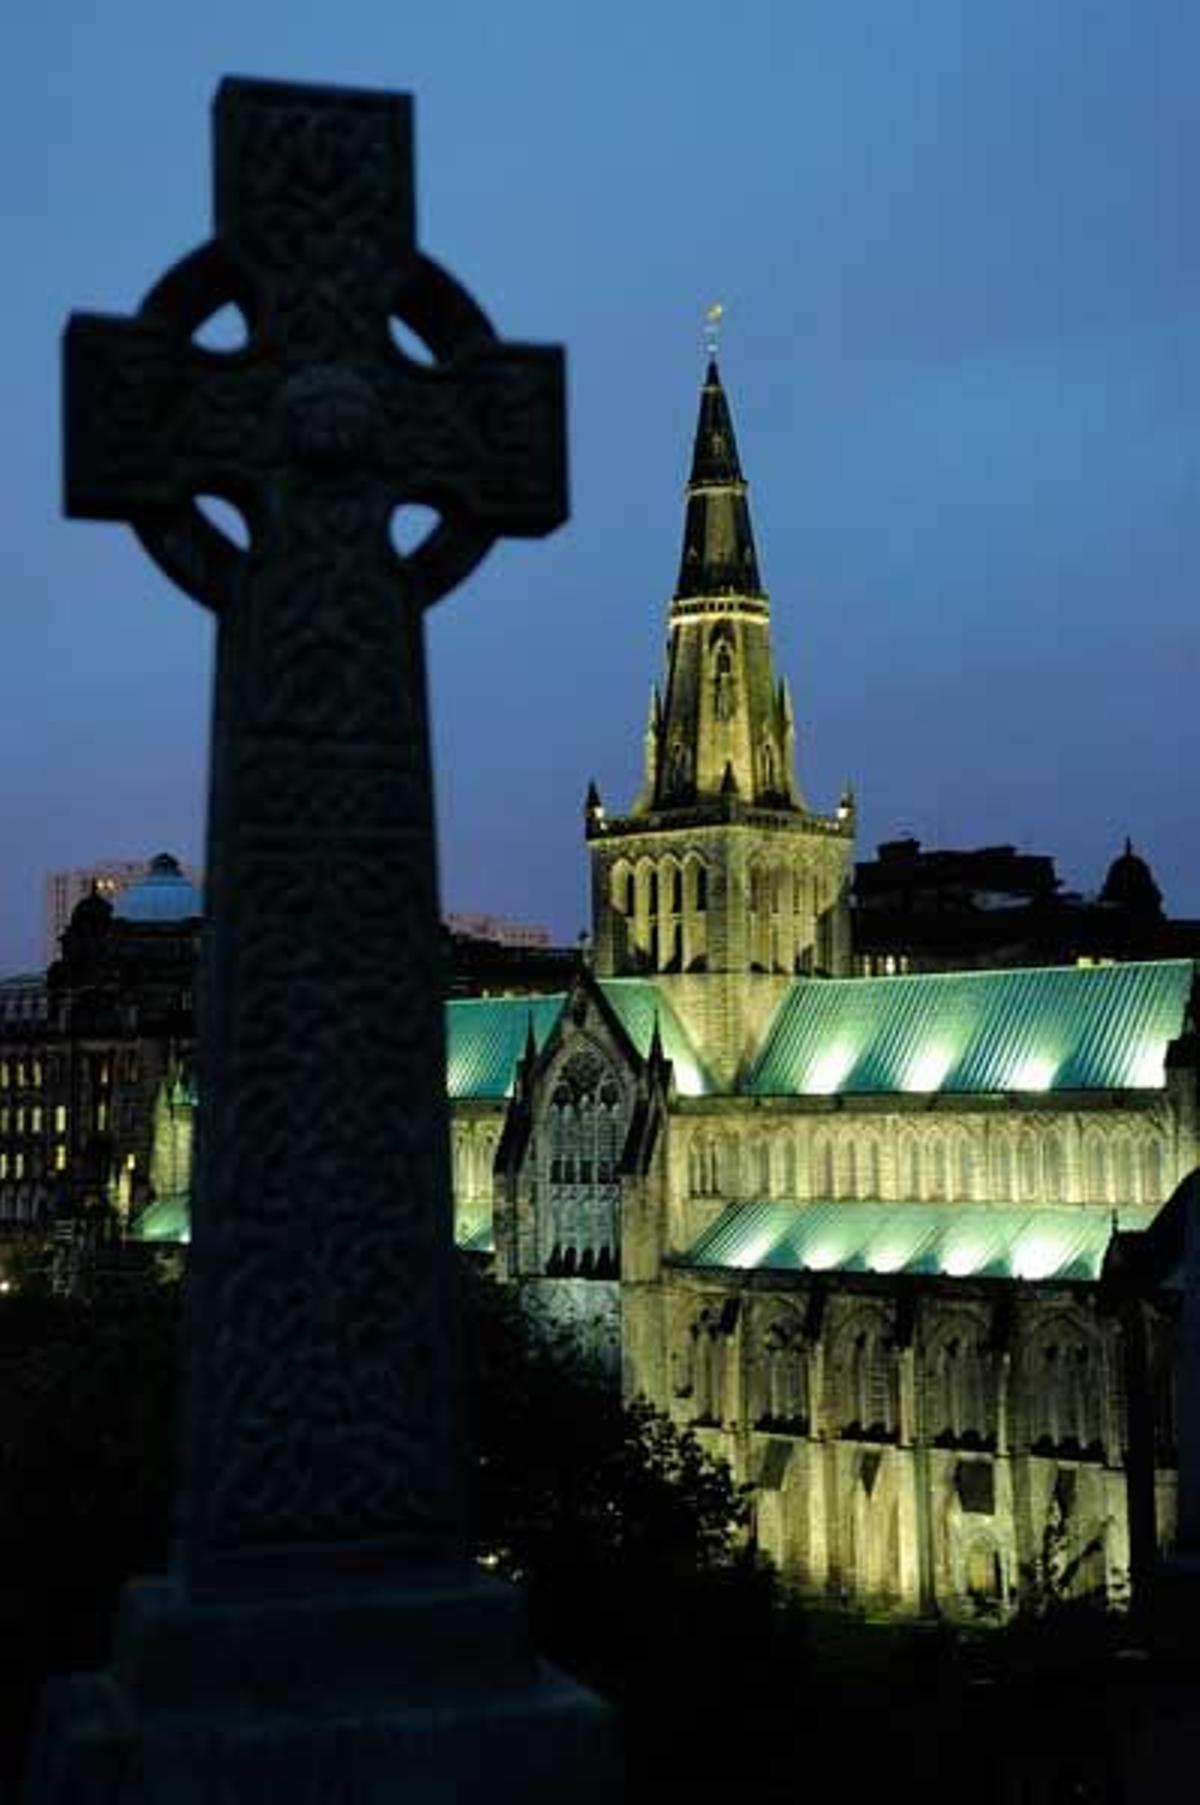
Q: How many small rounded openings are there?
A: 4